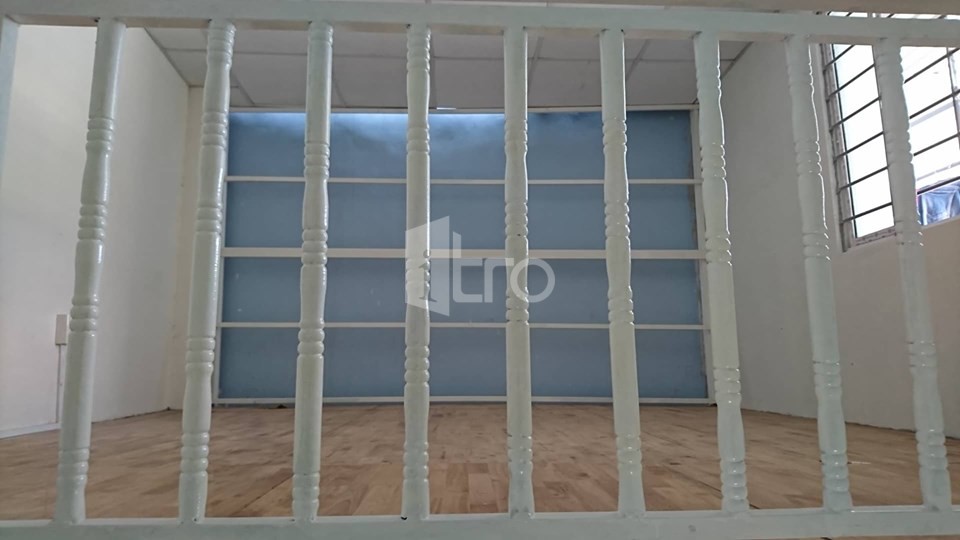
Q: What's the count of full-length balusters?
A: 9